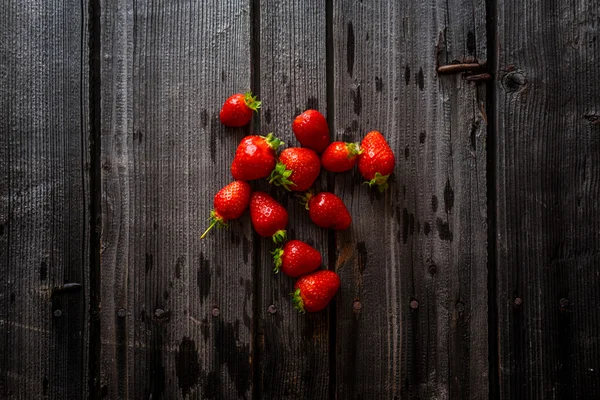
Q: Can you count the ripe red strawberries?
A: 11